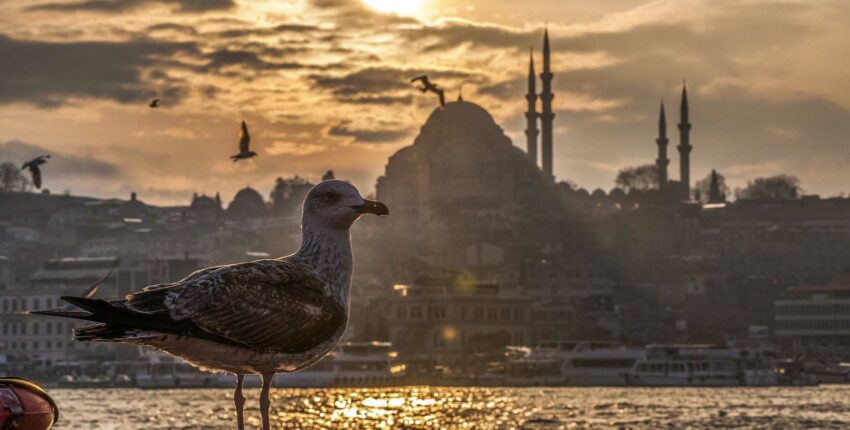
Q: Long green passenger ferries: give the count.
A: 0